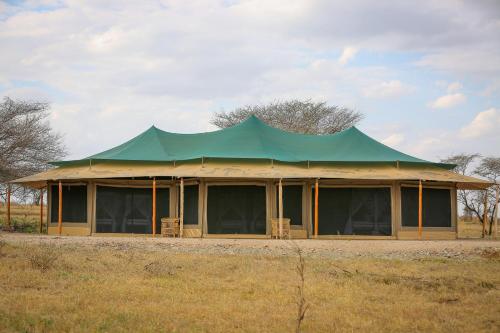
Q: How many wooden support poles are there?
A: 10